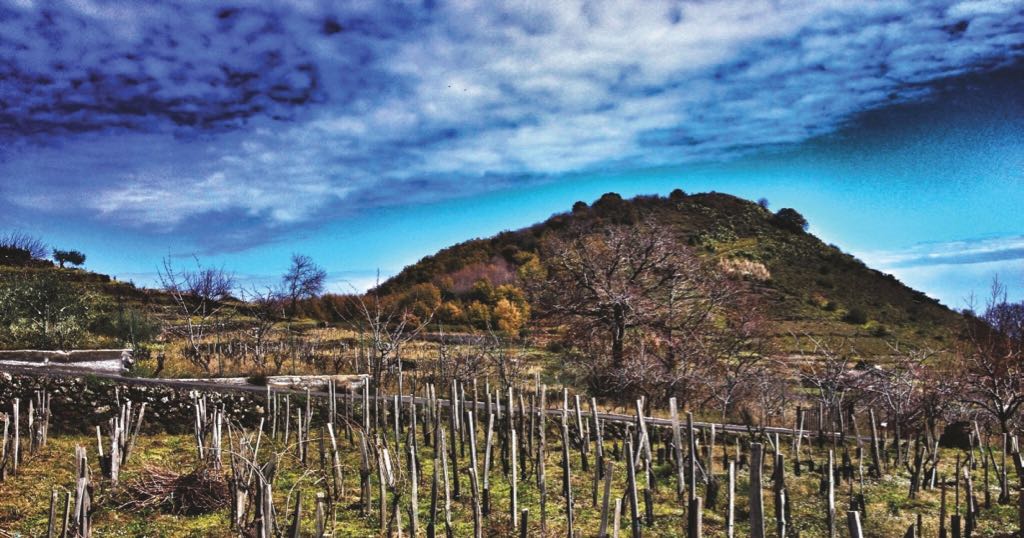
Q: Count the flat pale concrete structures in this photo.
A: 2